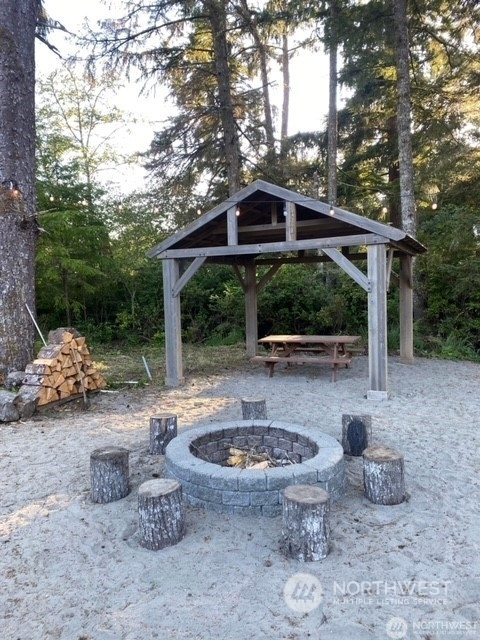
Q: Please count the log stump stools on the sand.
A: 7